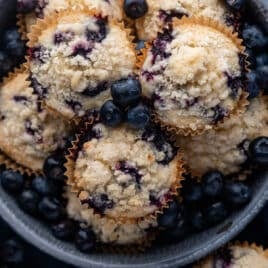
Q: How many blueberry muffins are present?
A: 9